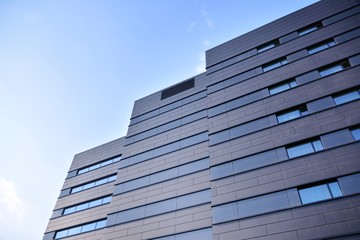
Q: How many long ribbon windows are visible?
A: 4